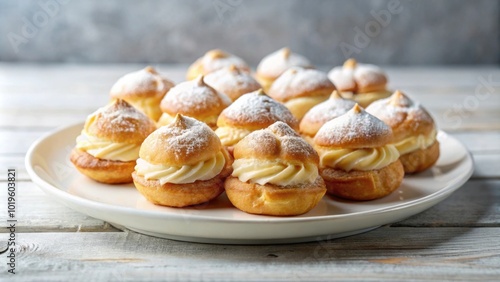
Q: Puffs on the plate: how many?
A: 14